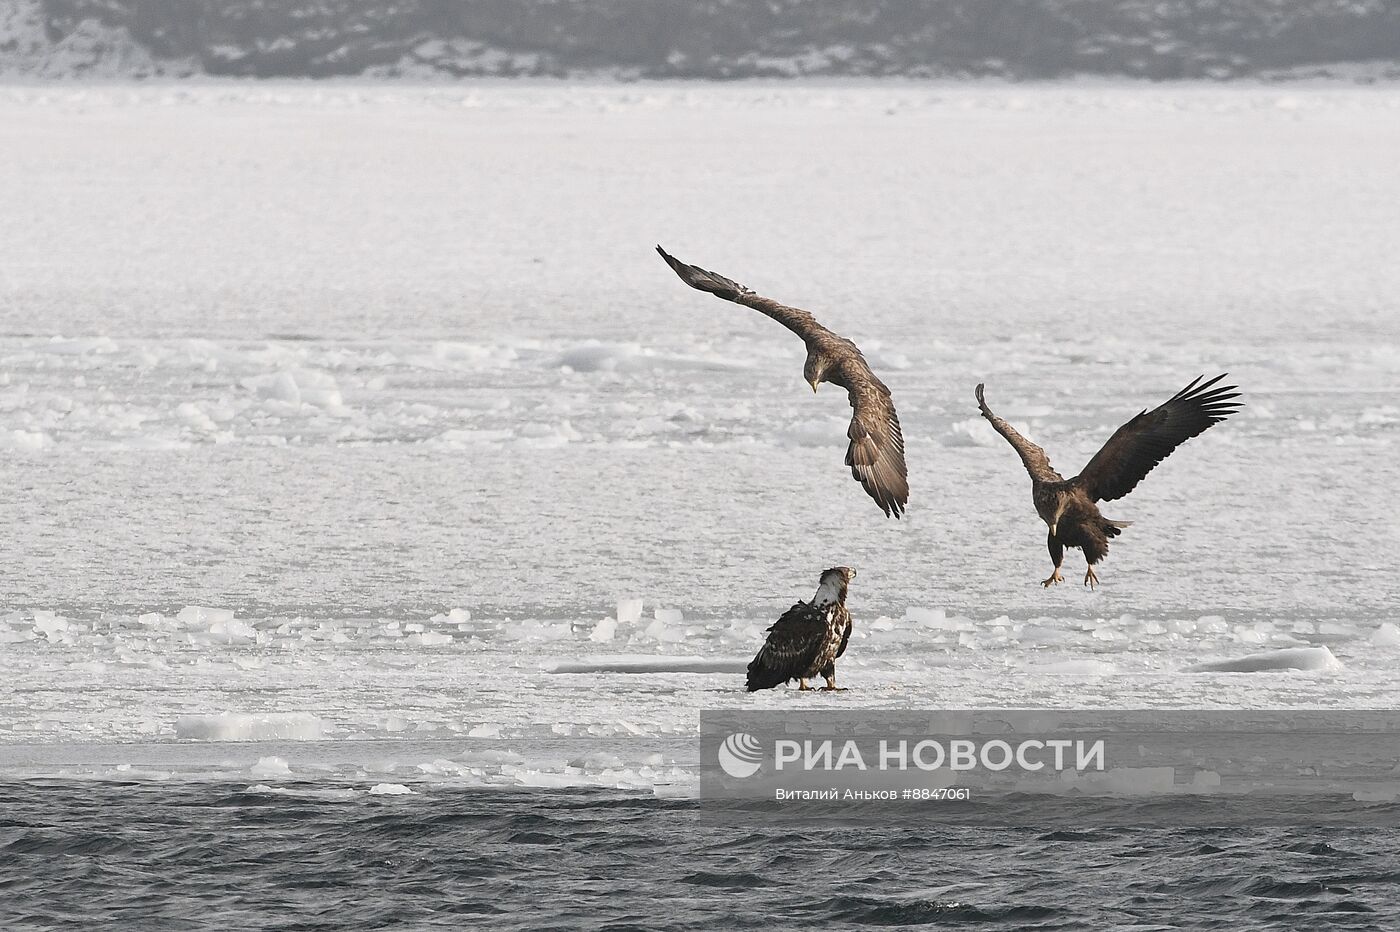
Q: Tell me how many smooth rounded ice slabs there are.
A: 2